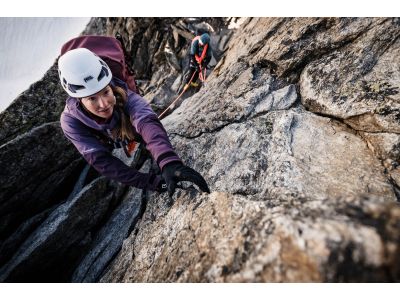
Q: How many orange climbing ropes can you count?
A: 1